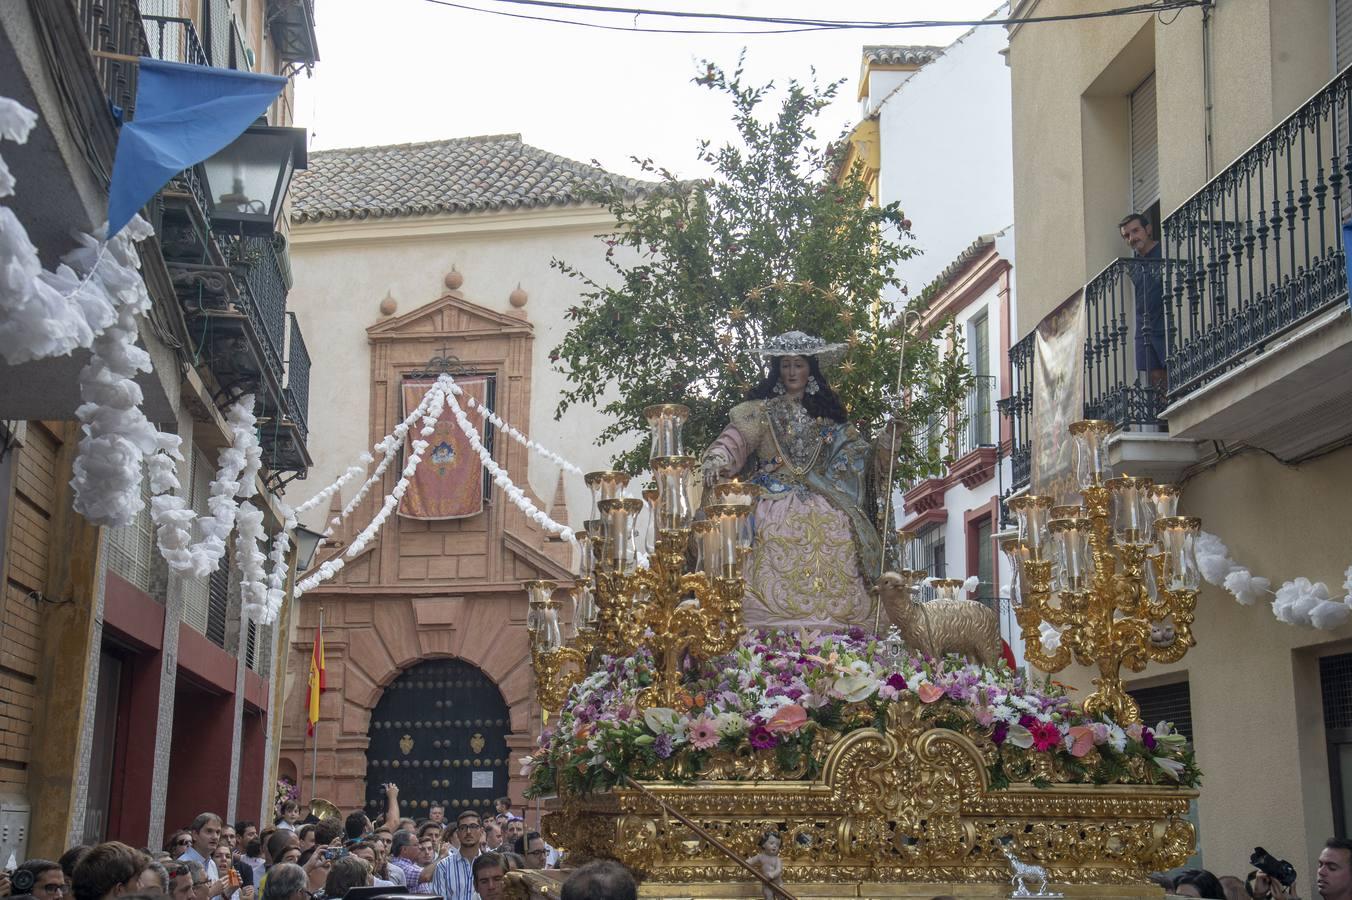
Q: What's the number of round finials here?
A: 3